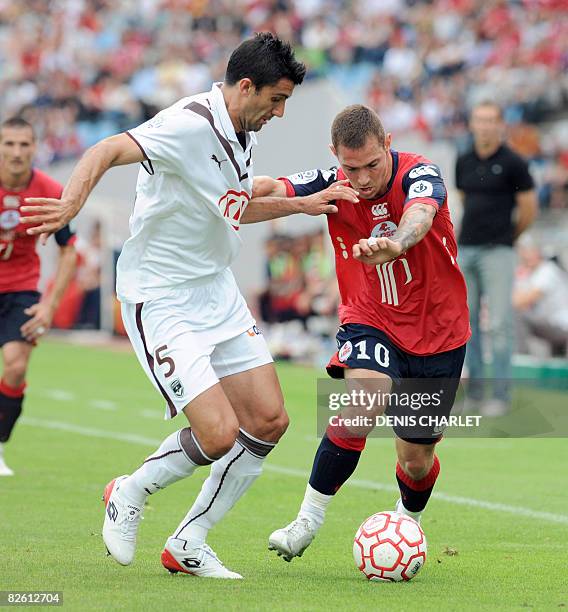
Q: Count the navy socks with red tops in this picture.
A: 3